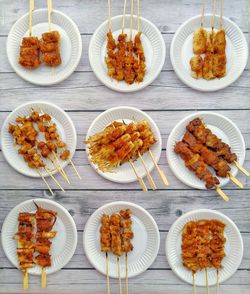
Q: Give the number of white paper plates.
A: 9